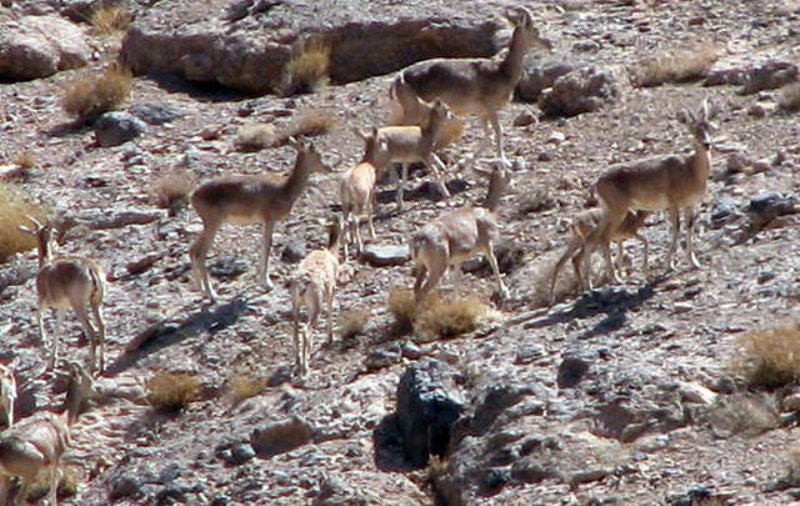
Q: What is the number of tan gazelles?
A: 11